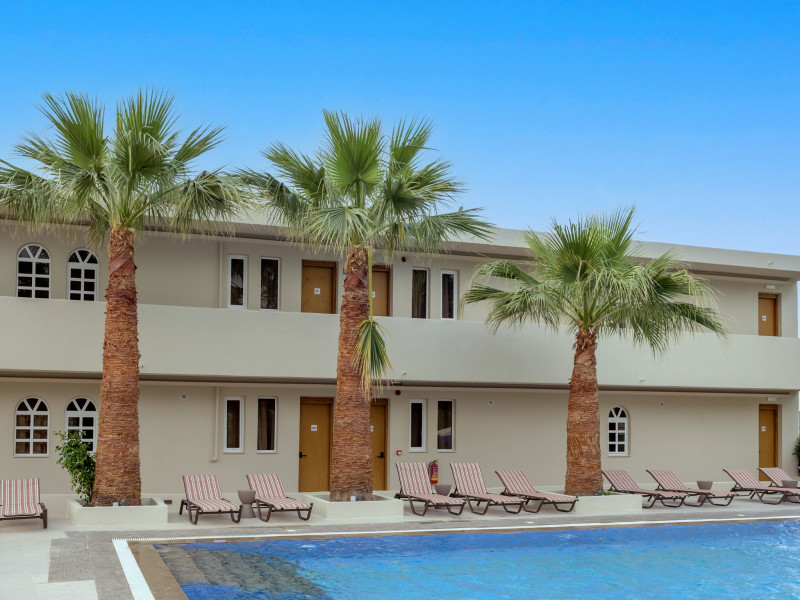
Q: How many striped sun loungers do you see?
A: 10